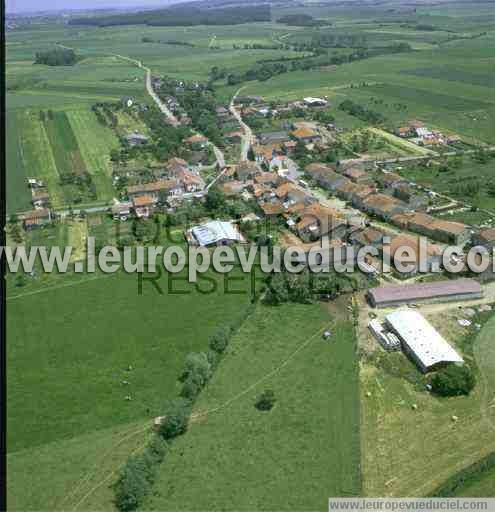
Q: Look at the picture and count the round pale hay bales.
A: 3